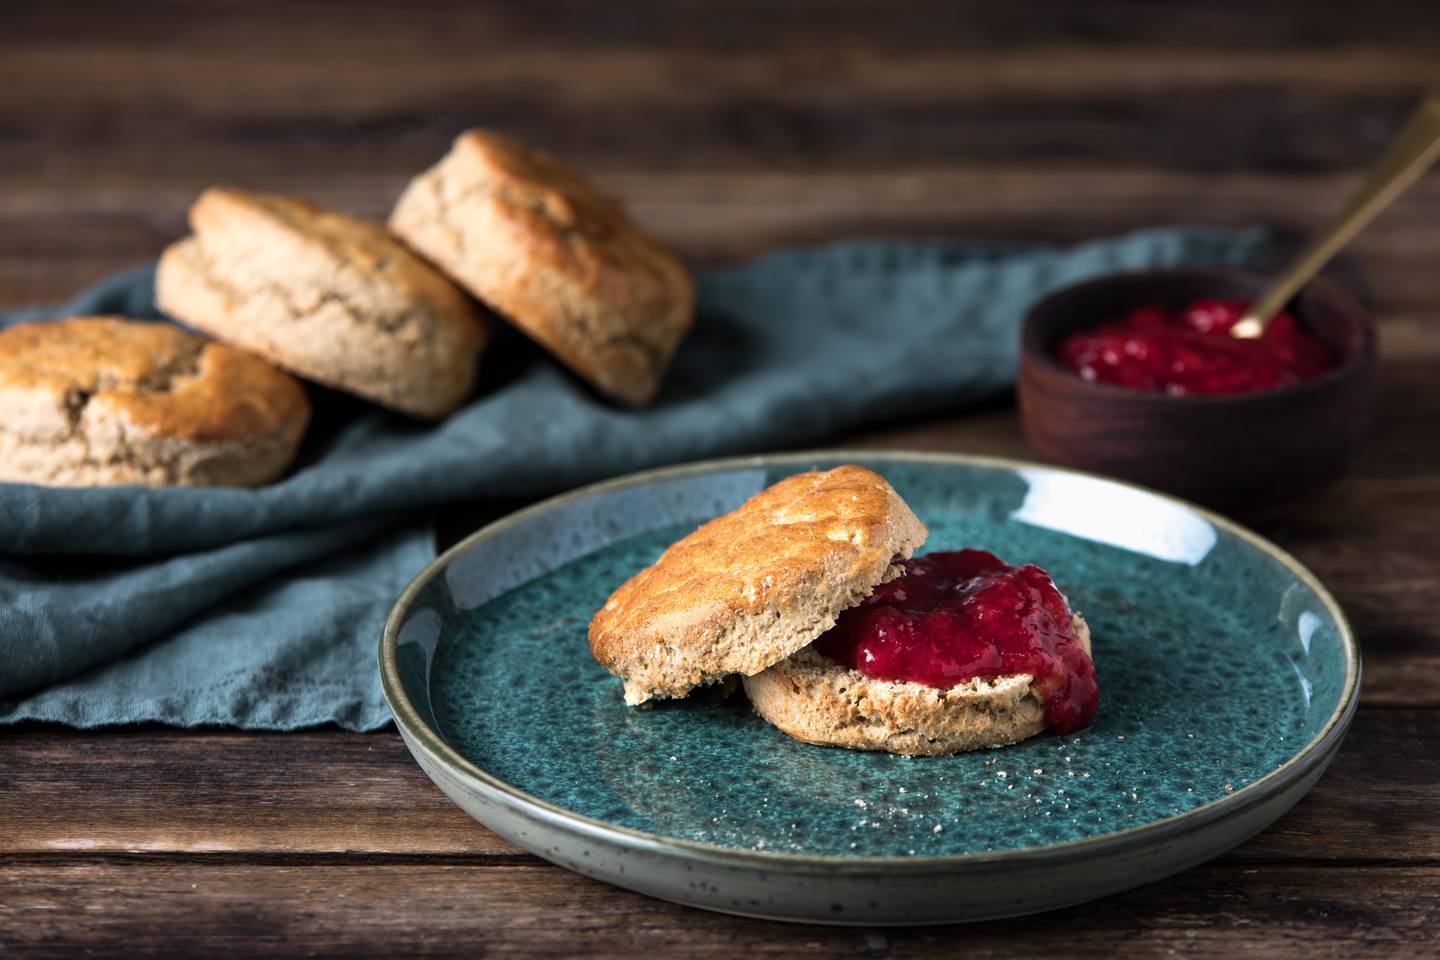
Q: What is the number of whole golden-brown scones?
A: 3